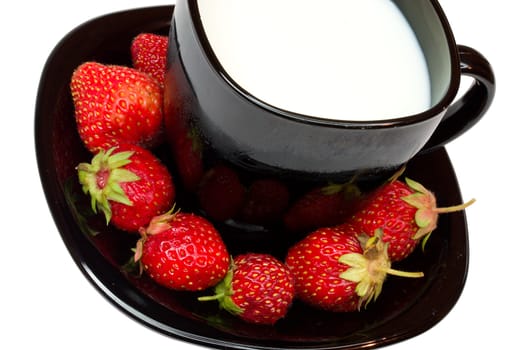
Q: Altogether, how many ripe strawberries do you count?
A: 7